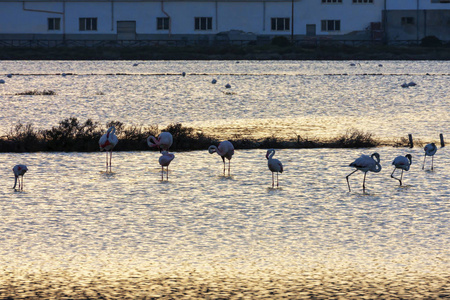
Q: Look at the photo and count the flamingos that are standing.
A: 9